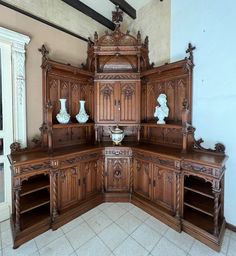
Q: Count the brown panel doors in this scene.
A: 7